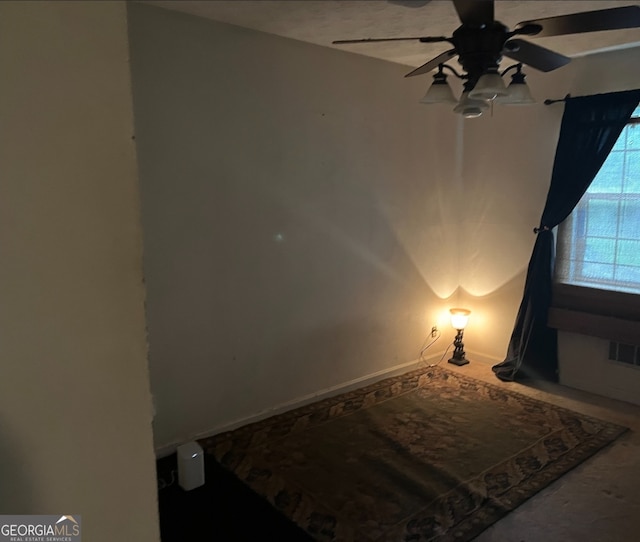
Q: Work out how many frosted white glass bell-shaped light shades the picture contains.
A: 4